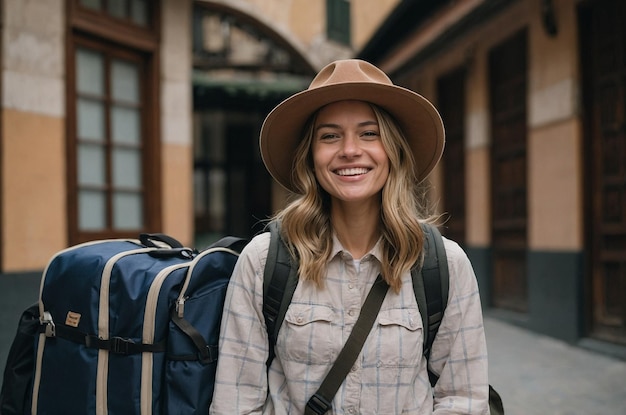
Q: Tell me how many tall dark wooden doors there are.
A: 3